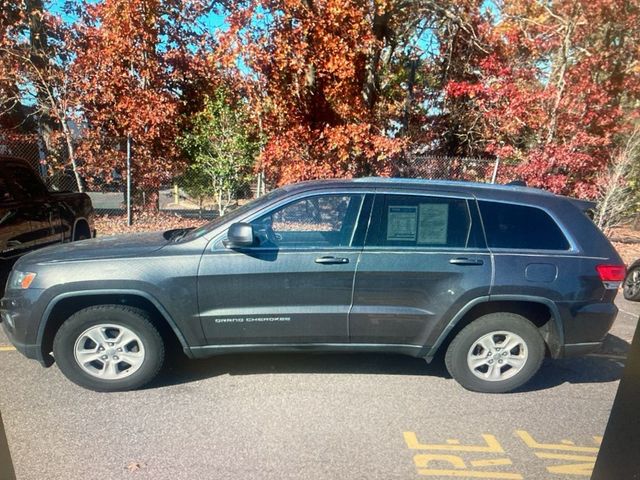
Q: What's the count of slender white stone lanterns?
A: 0